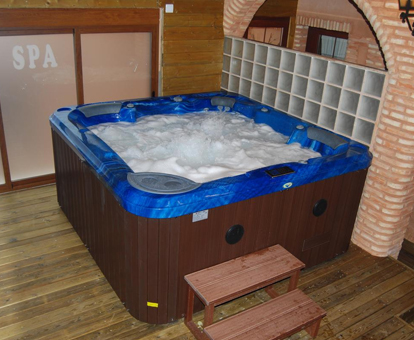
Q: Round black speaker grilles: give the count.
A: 2